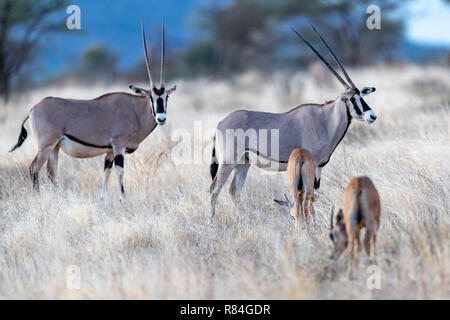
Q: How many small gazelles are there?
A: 2